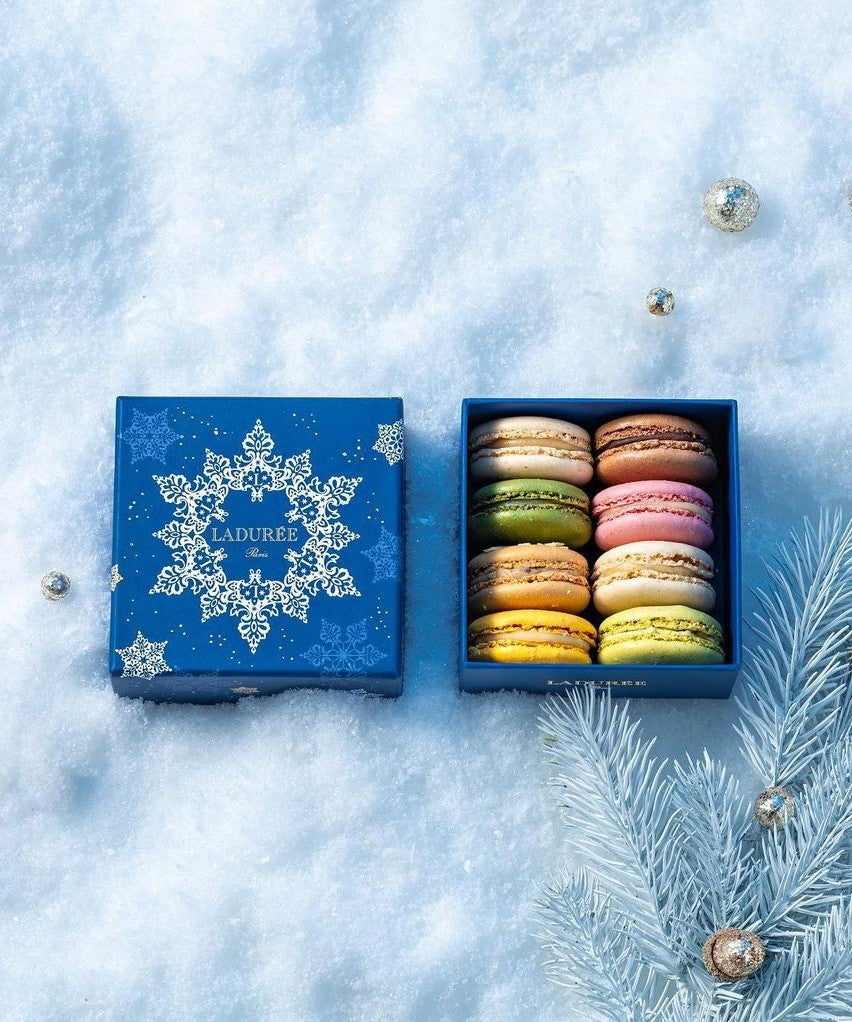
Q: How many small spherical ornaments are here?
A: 5